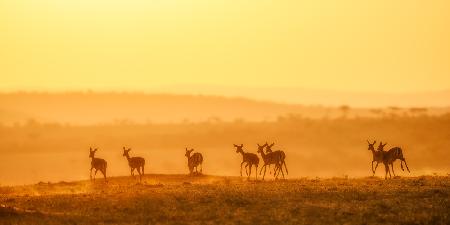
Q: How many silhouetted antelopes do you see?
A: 8